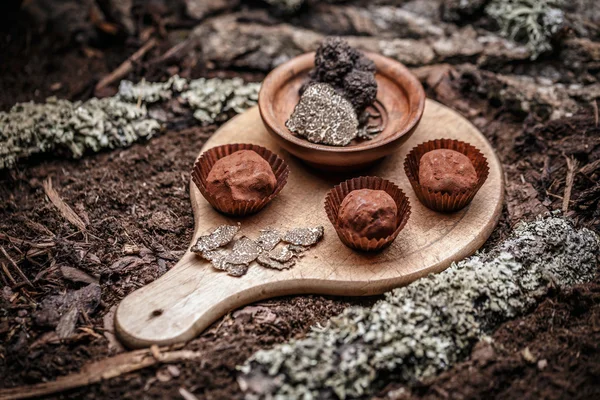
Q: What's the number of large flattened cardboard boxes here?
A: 0